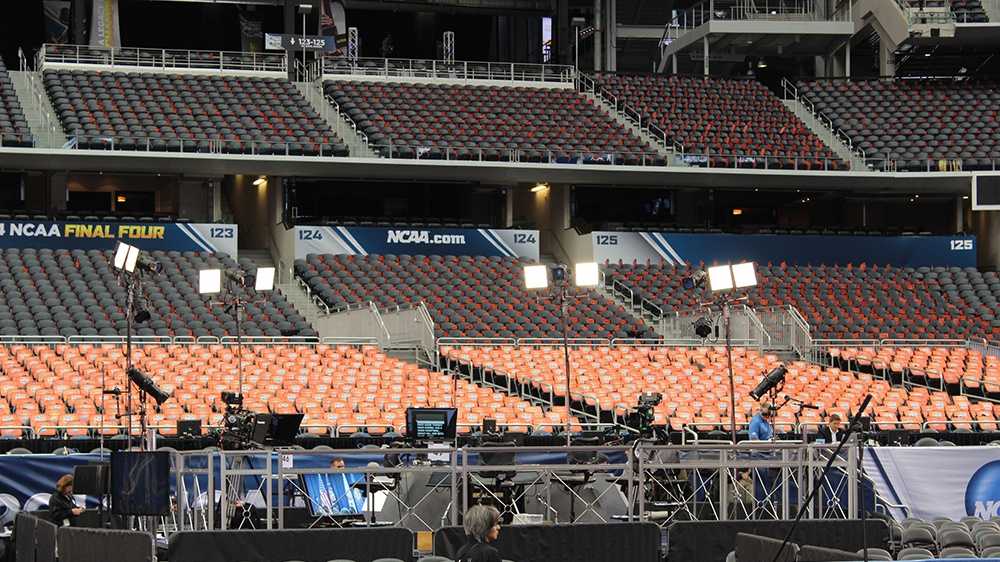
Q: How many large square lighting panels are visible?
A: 8